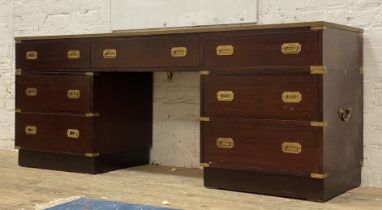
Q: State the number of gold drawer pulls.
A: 14